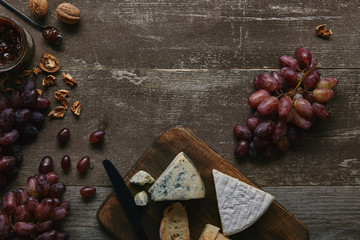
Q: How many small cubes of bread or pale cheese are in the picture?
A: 2